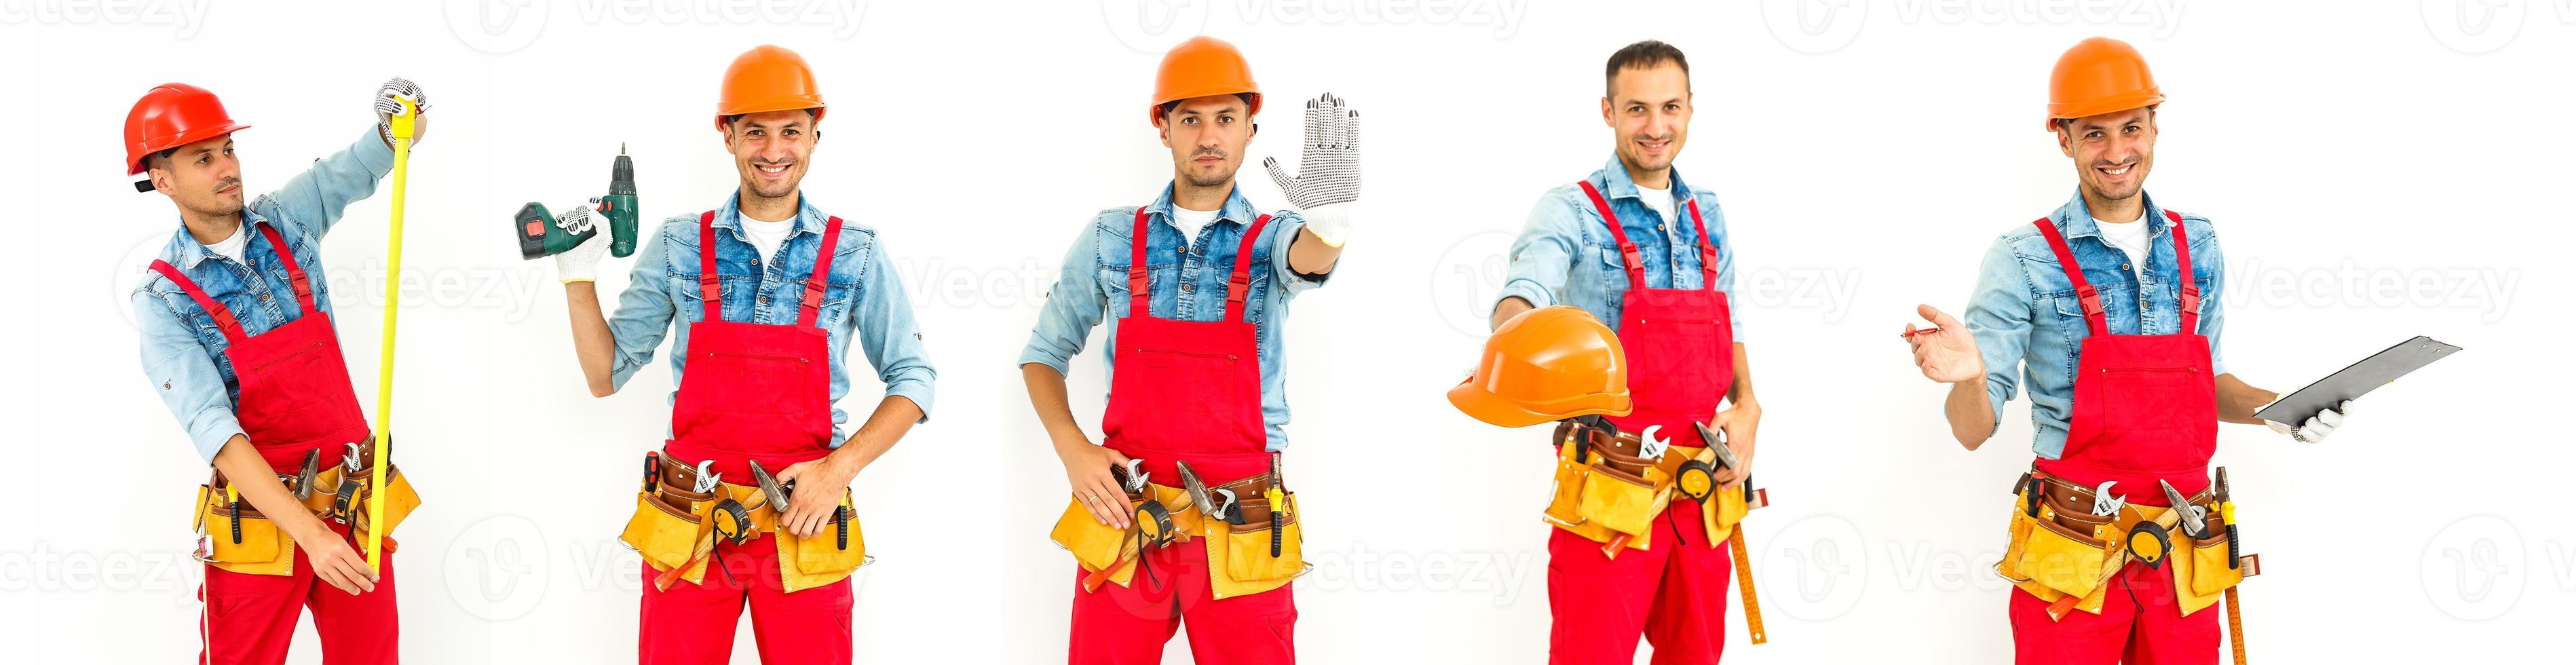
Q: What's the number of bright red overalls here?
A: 5